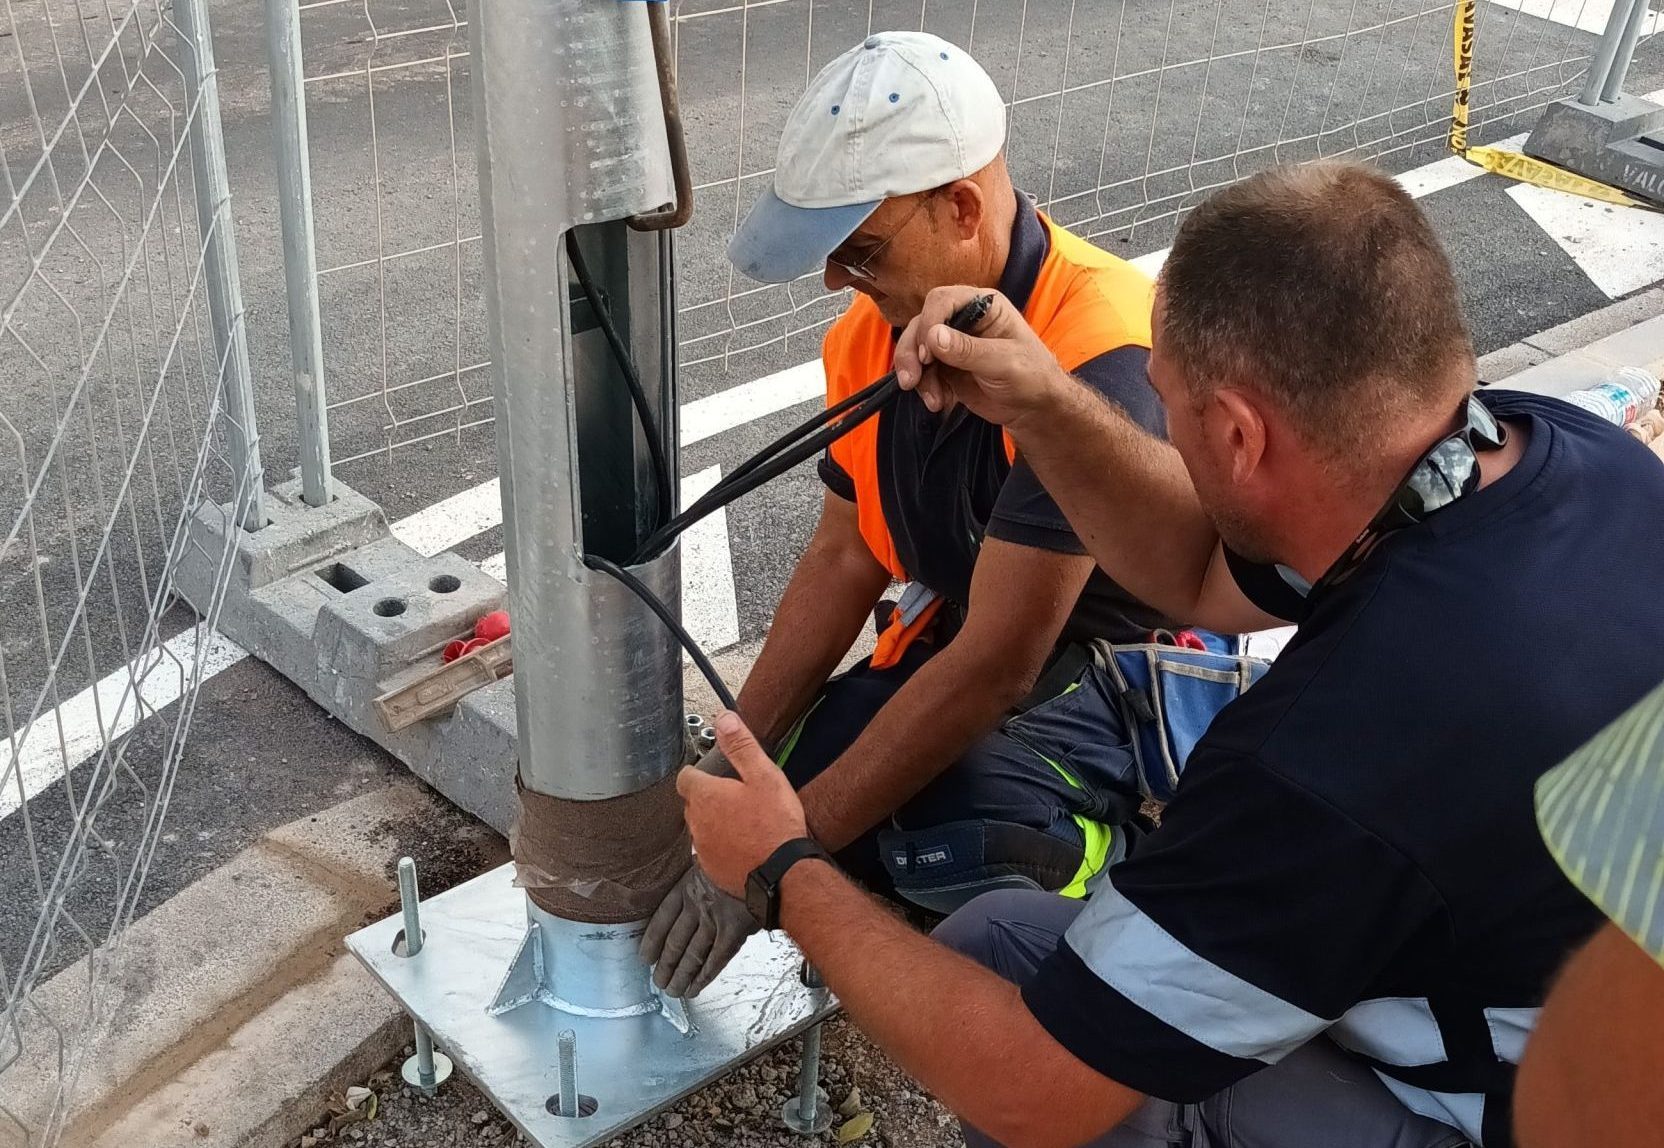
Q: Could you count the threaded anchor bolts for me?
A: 3